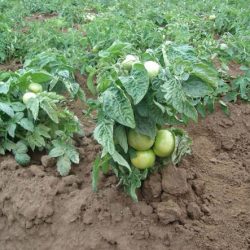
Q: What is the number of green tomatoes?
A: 7